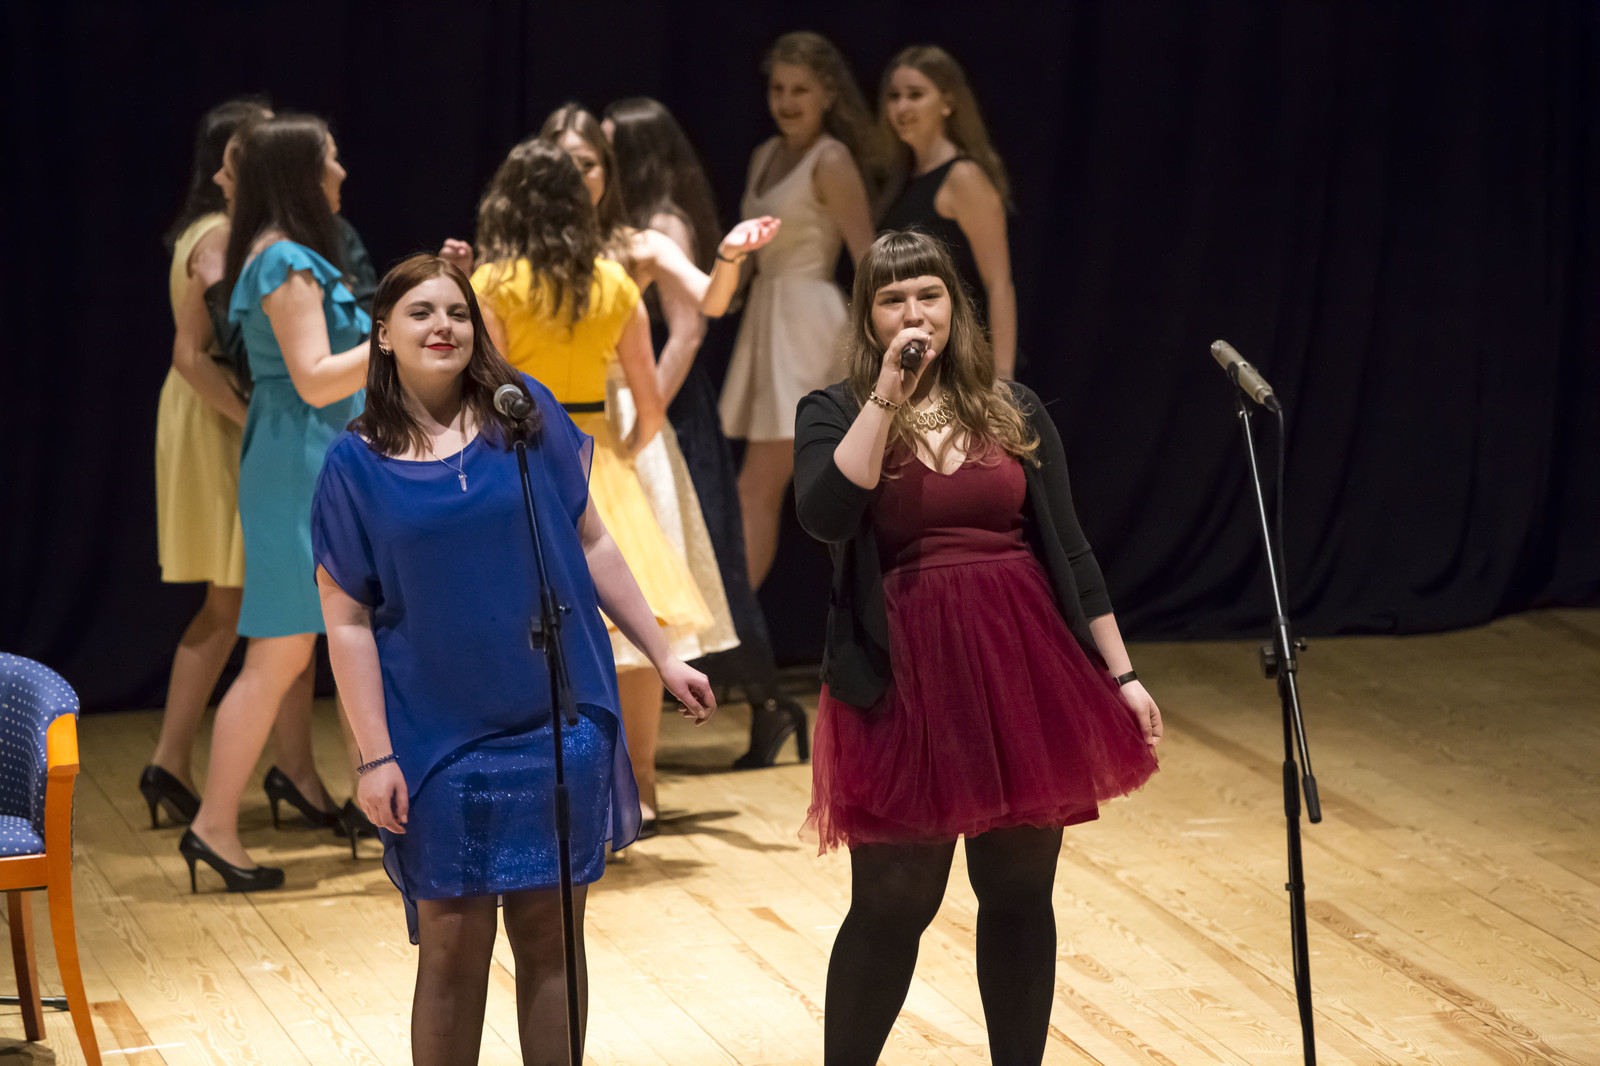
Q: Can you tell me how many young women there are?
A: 10